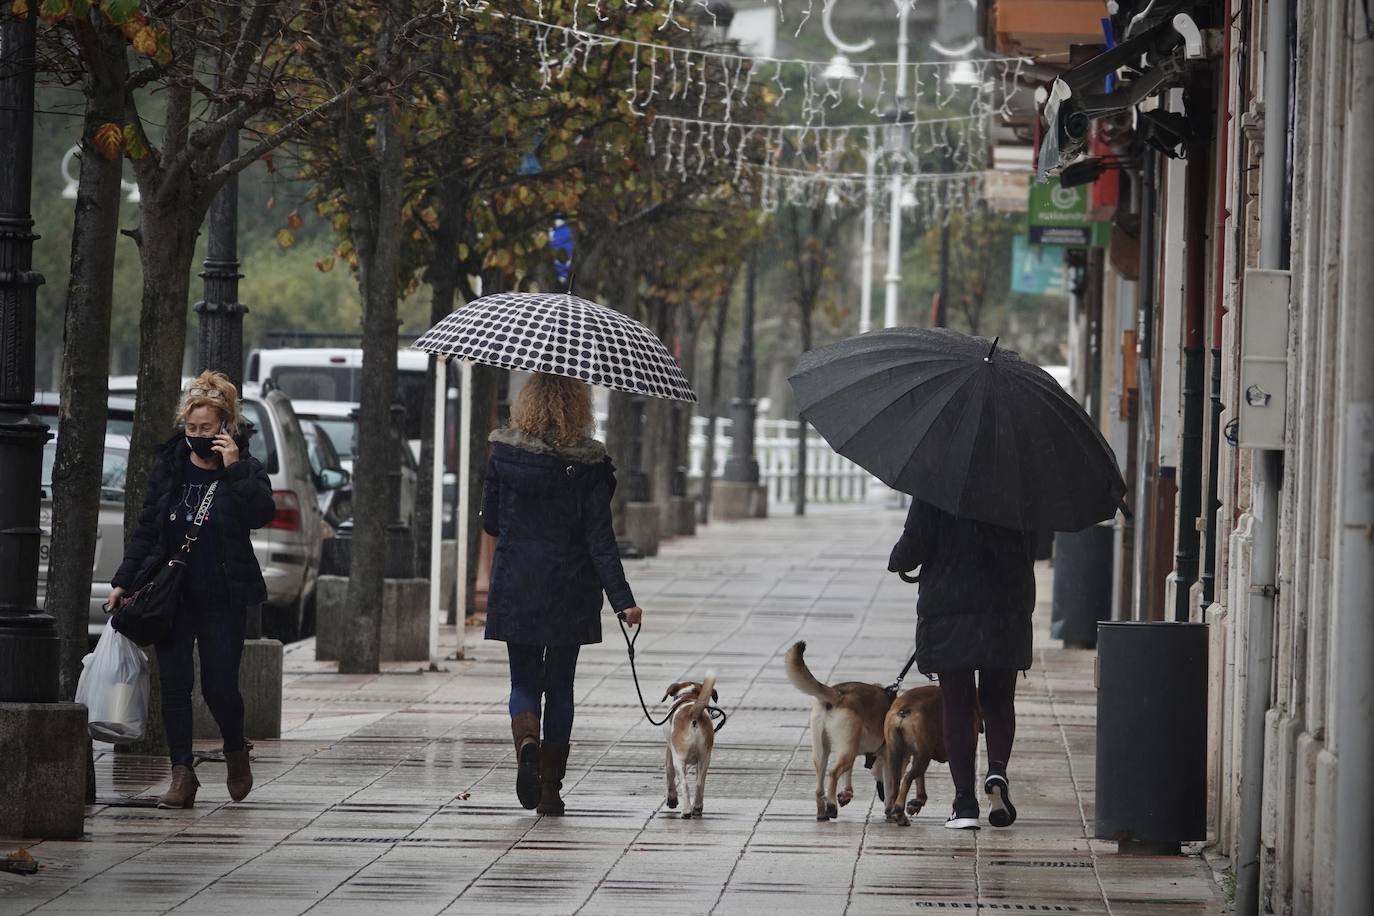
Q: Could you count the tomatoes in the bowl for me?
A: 0